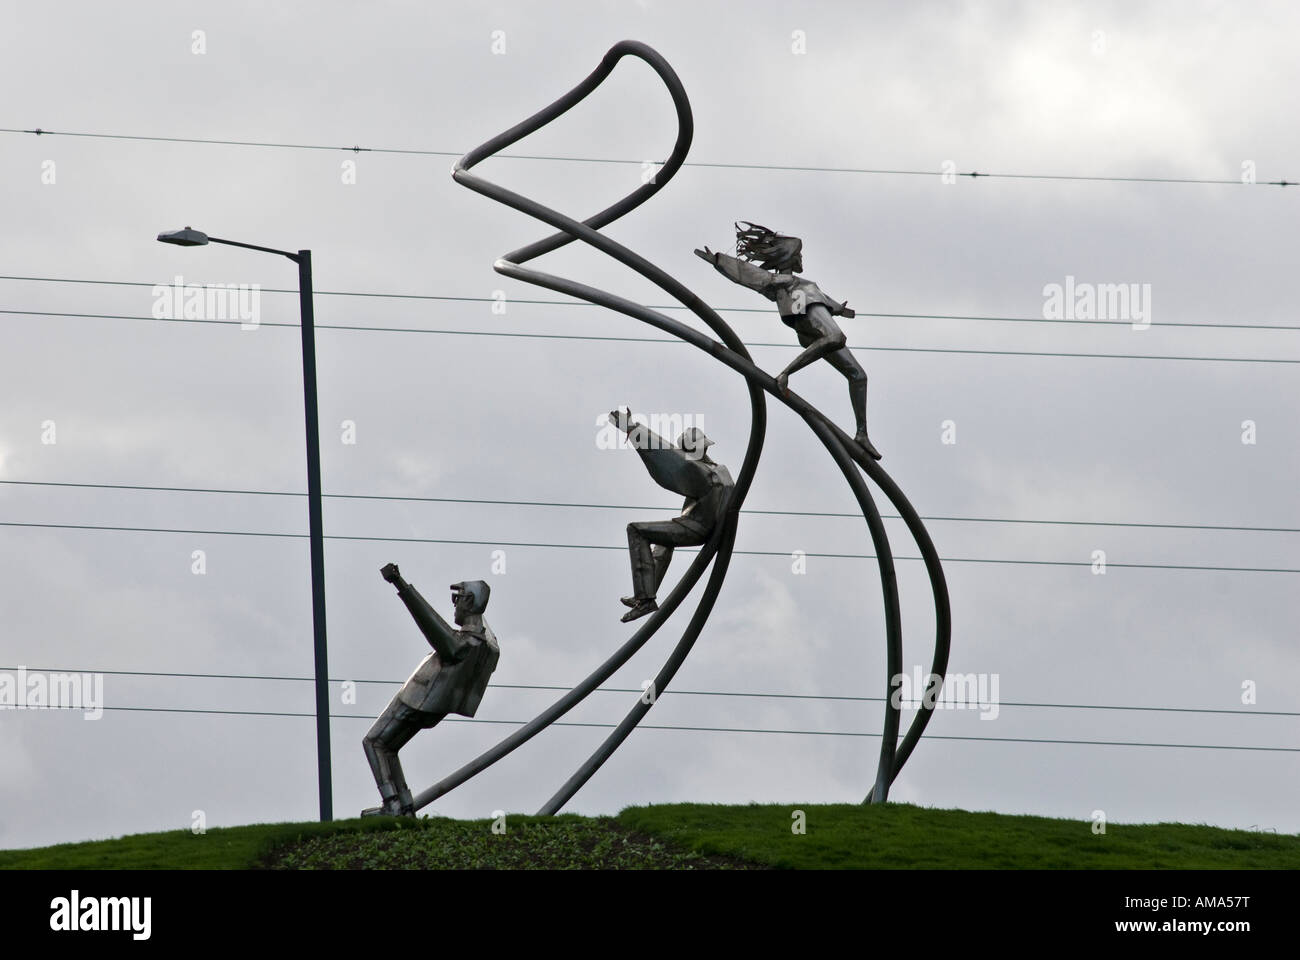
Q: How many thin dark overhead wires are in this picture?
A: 7